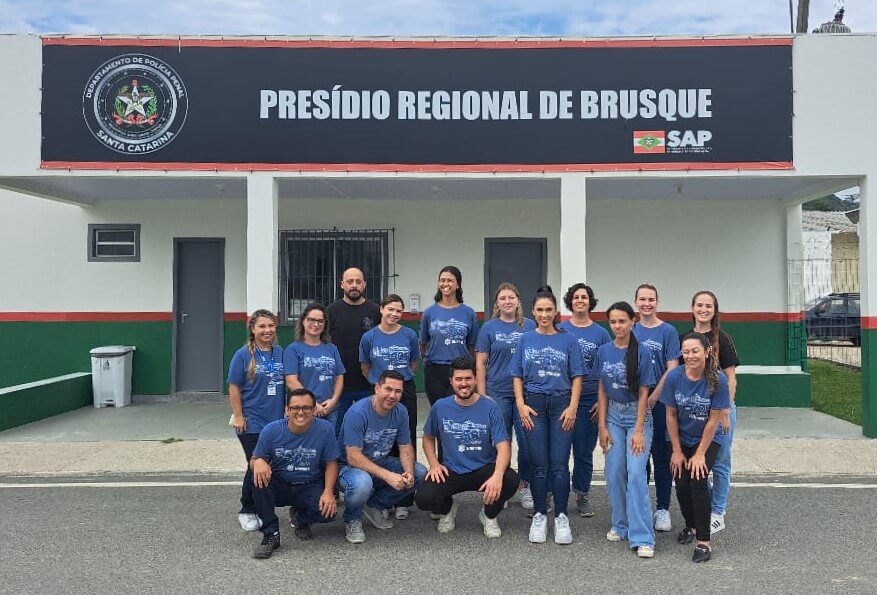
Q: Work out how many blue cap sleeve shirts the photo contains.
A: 13